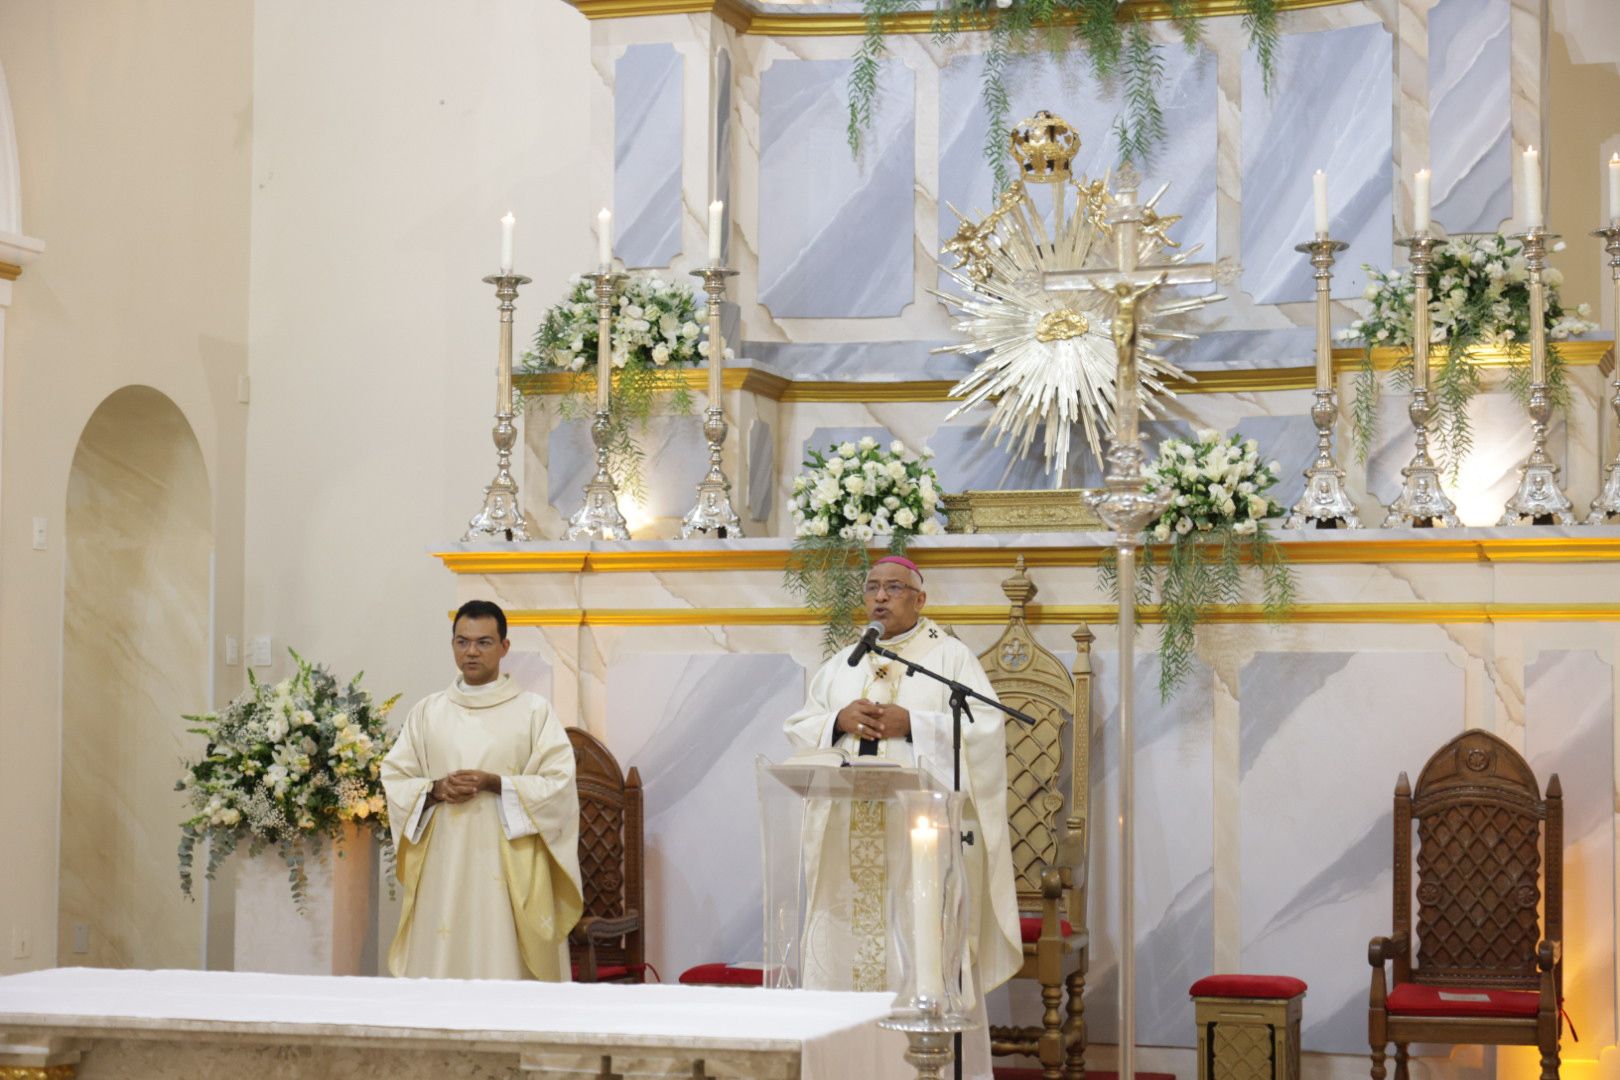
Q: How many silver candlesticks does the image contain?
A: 8